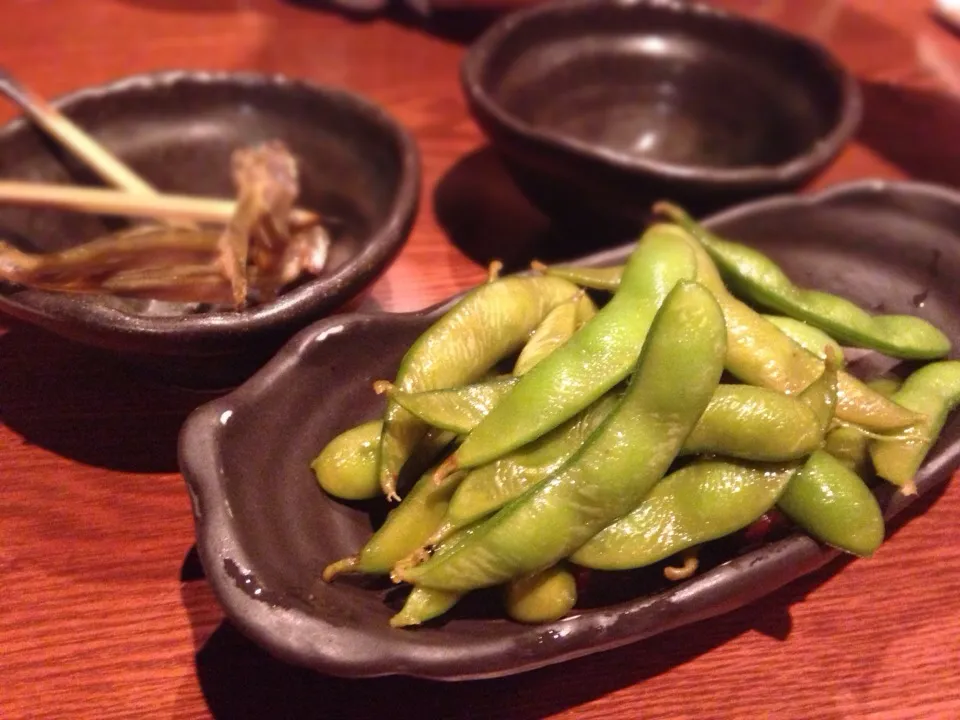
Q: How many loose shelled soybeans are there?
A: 0